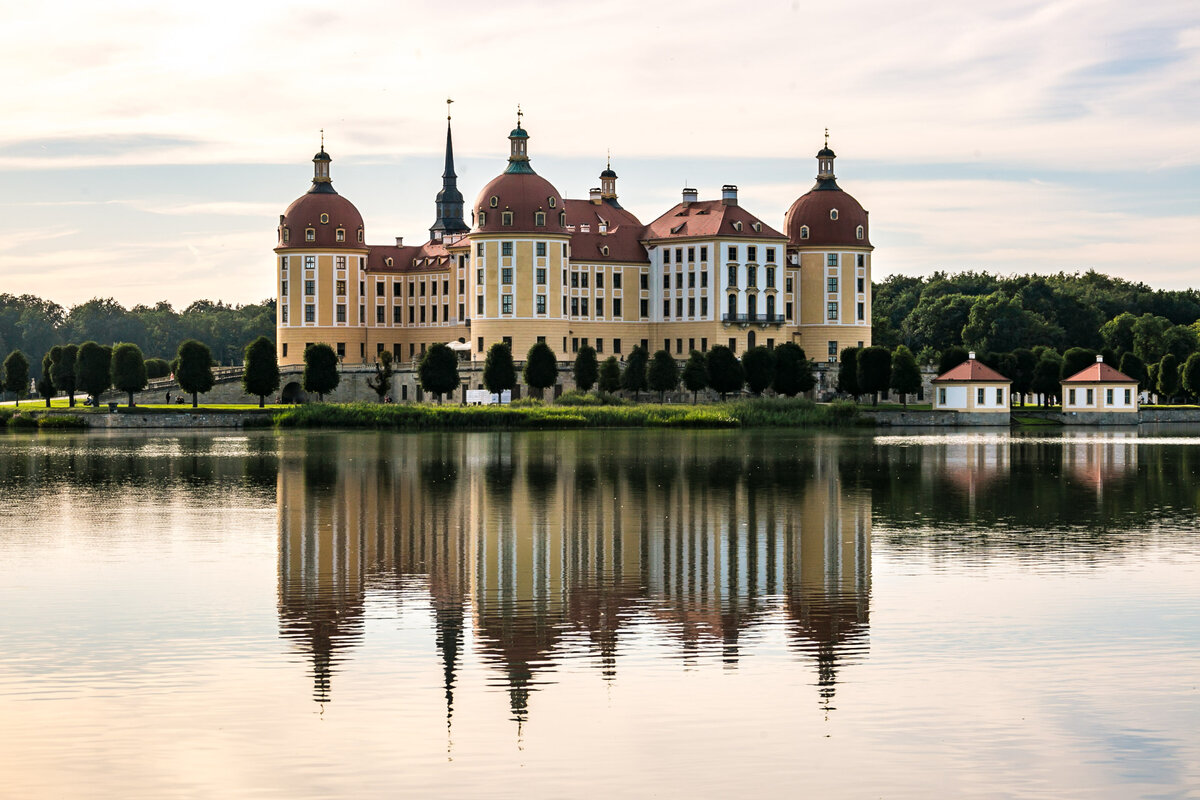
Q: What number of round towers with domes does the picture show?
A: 3